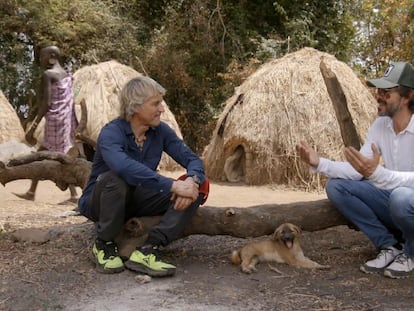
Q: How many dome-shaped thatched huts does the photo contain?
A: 3